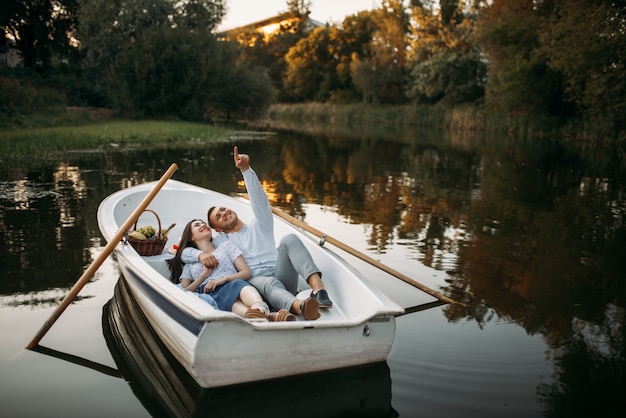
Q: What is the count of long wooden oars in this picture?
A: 2